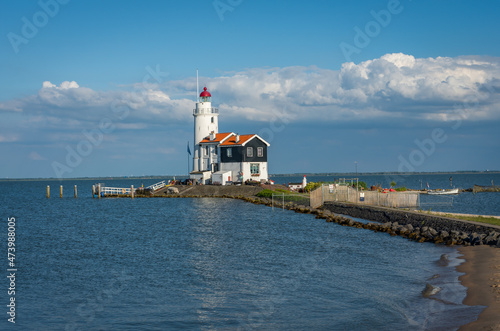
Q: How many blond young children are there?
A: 0